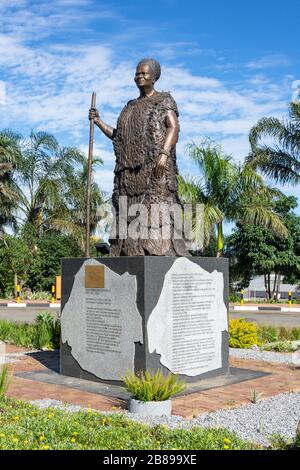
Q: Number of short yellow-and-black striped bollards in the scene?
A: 4